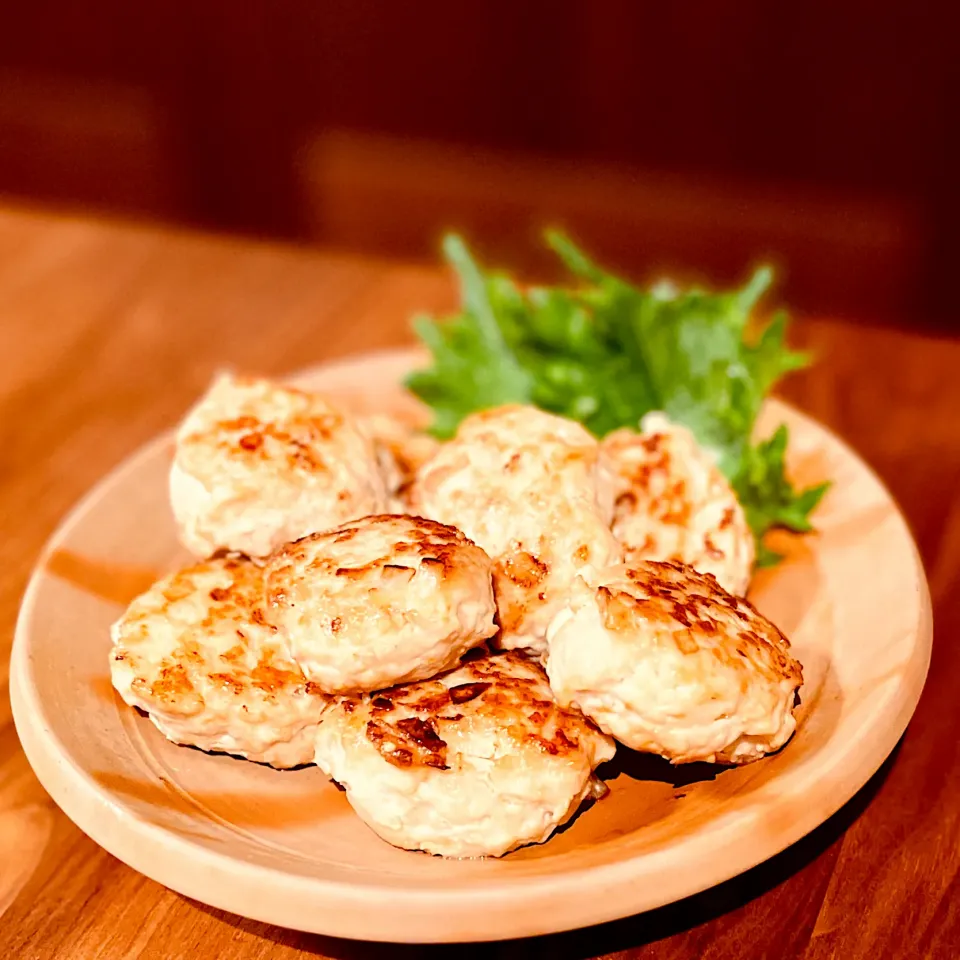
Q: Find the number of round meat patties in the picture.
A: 8